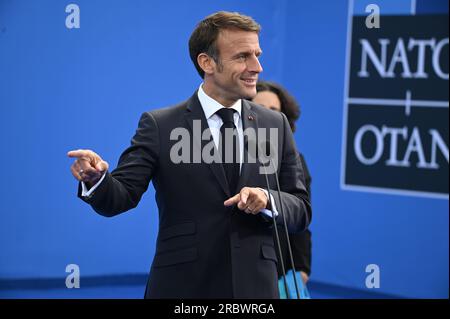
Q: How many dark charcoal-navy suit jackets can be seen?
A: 1